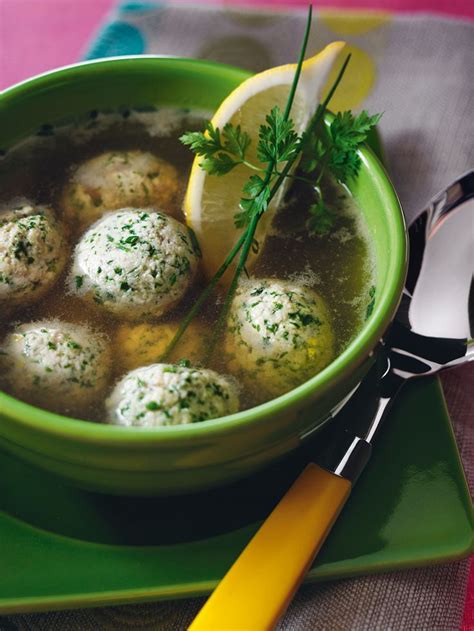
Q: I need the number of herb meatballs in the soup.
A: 7